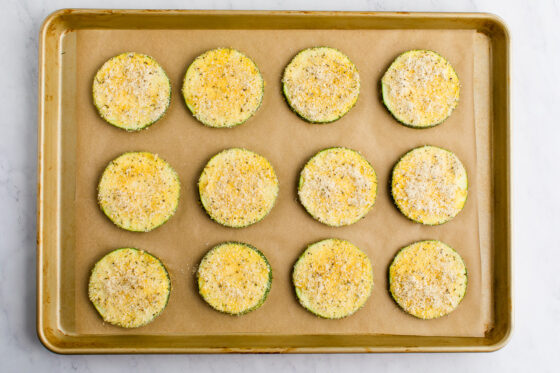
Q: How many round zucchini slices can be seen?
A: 12